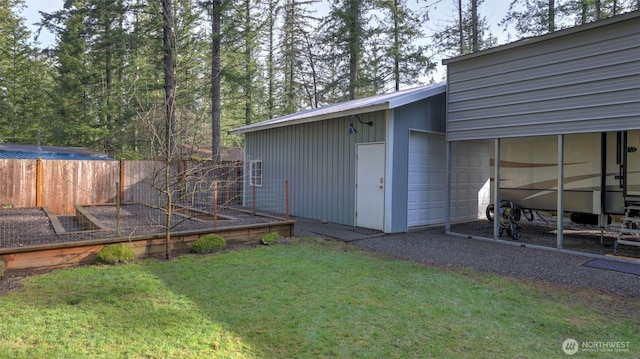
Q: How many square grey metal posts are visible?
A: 3